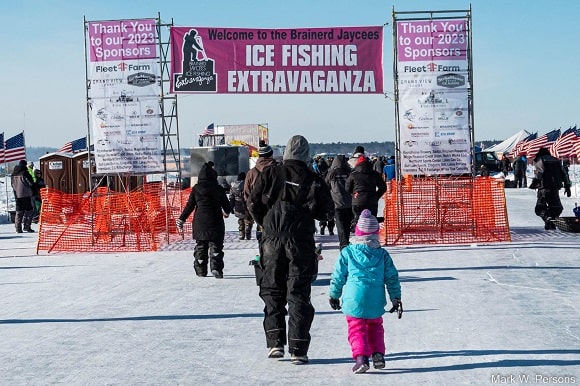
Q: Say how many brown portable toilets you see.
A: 2